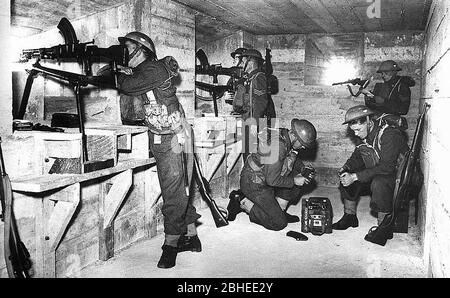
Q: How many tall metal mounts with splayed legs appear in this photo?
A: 2